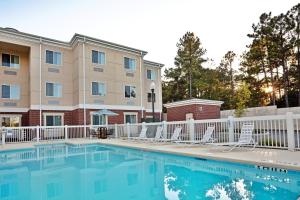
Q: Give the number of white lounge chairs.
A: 5